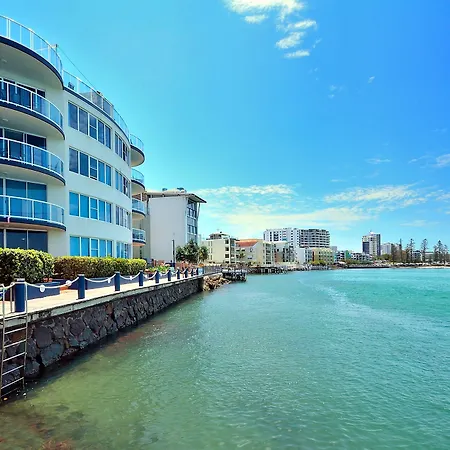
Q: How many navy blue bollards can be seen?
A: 10